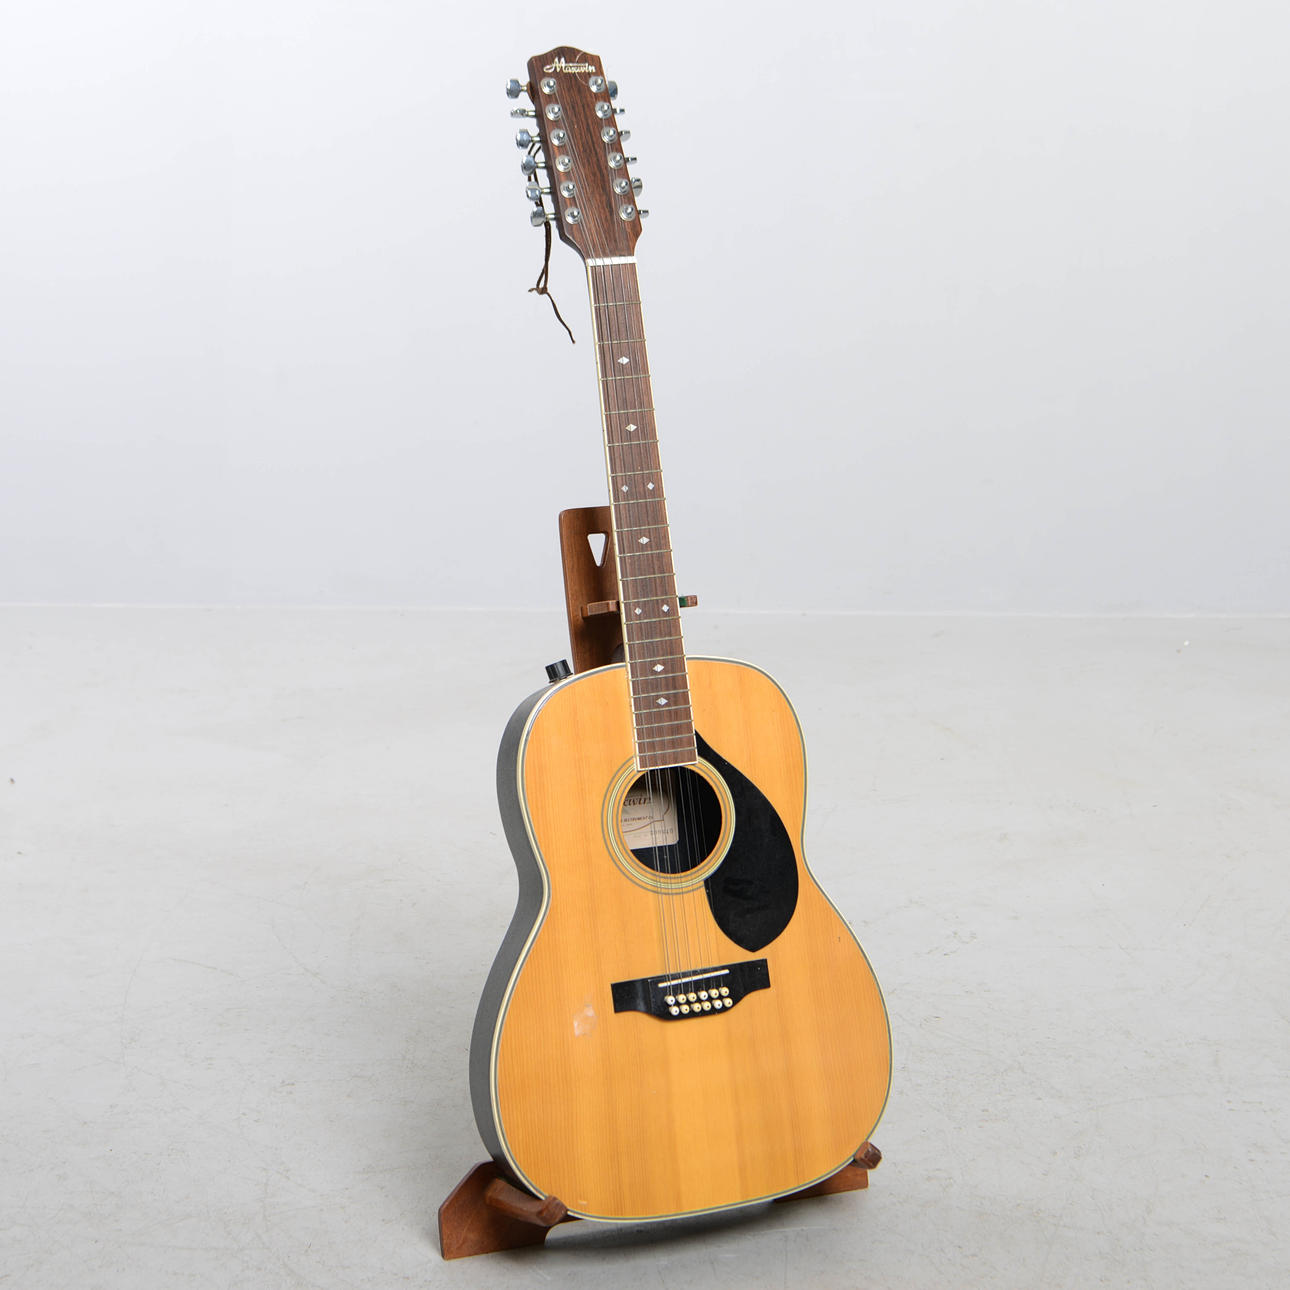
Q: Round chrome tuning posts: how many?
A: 12